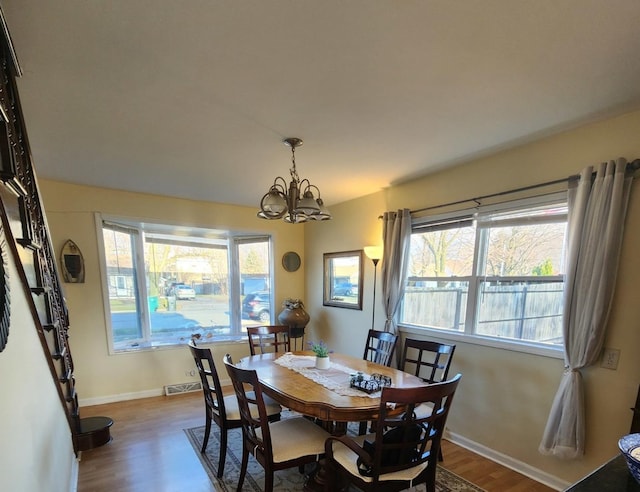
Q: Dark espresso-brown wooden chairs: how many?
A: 6